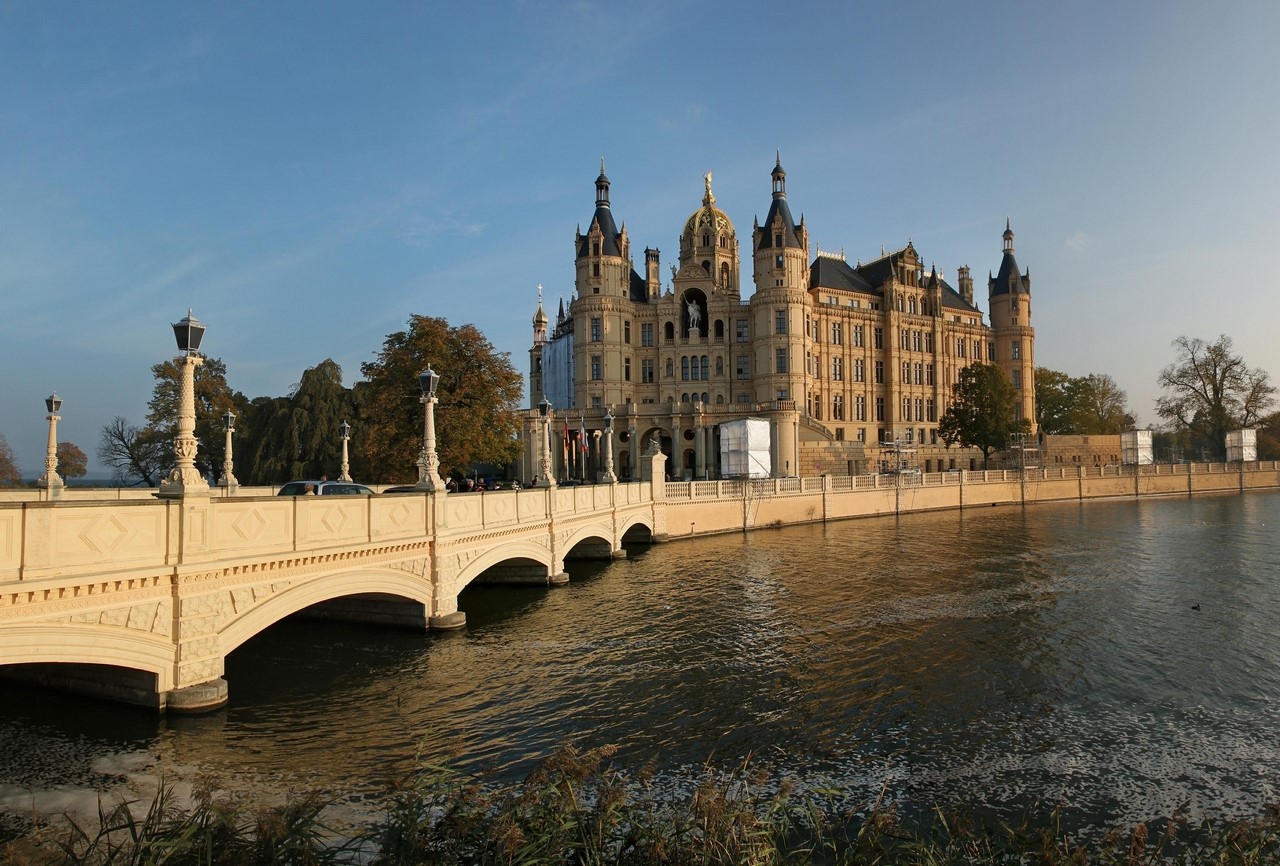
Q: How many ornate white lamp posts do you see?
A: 7